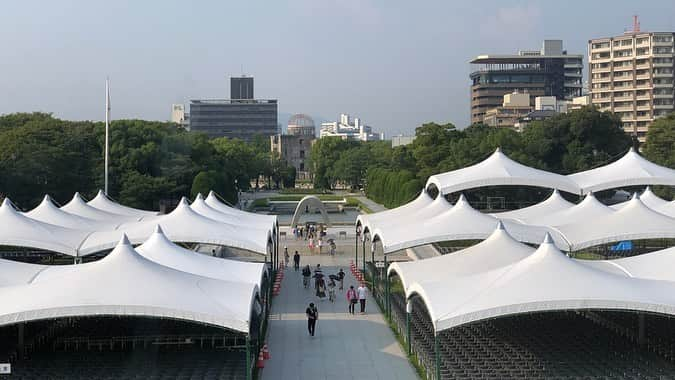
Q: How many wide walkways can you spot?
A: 1